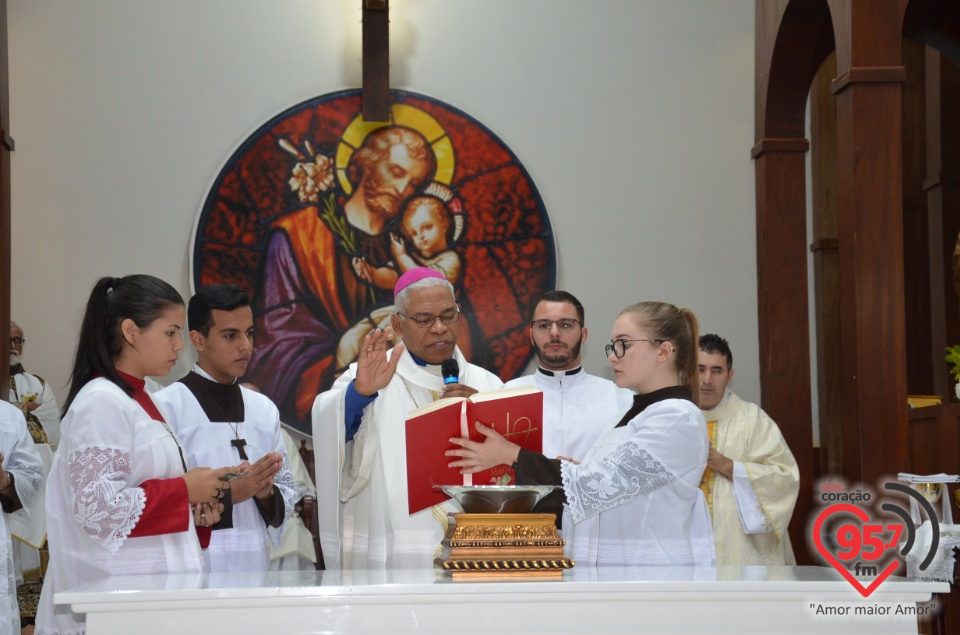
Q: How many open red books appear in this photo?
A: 1